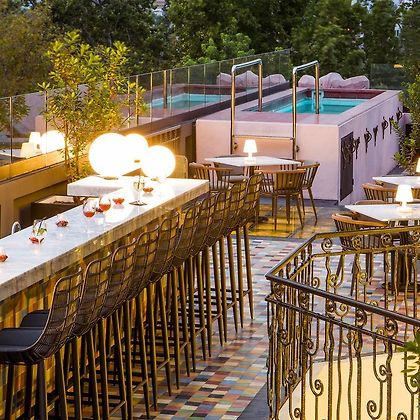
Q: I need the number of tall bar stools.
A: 10